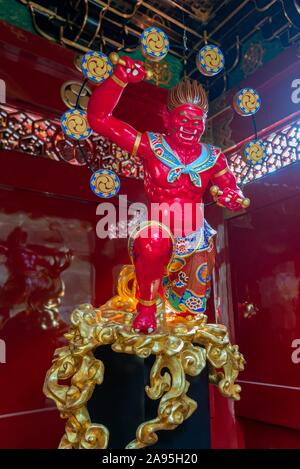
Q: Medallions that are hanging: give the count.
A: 7